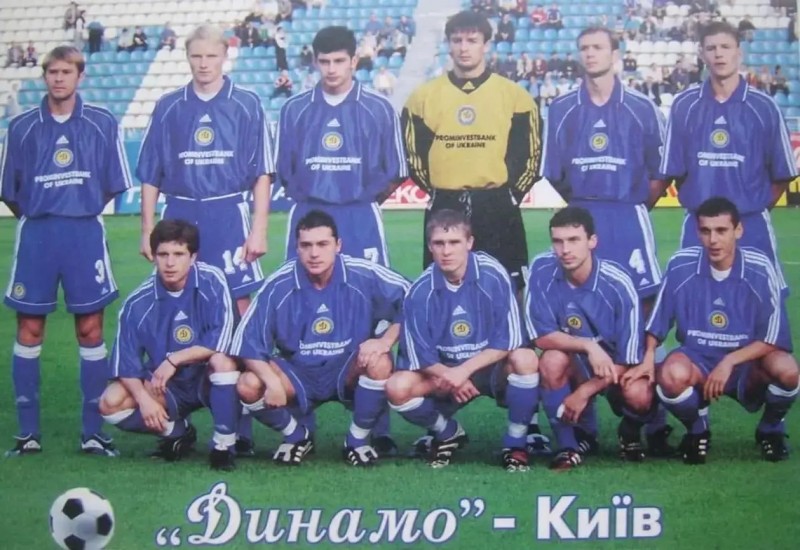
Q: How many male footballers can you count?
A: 11